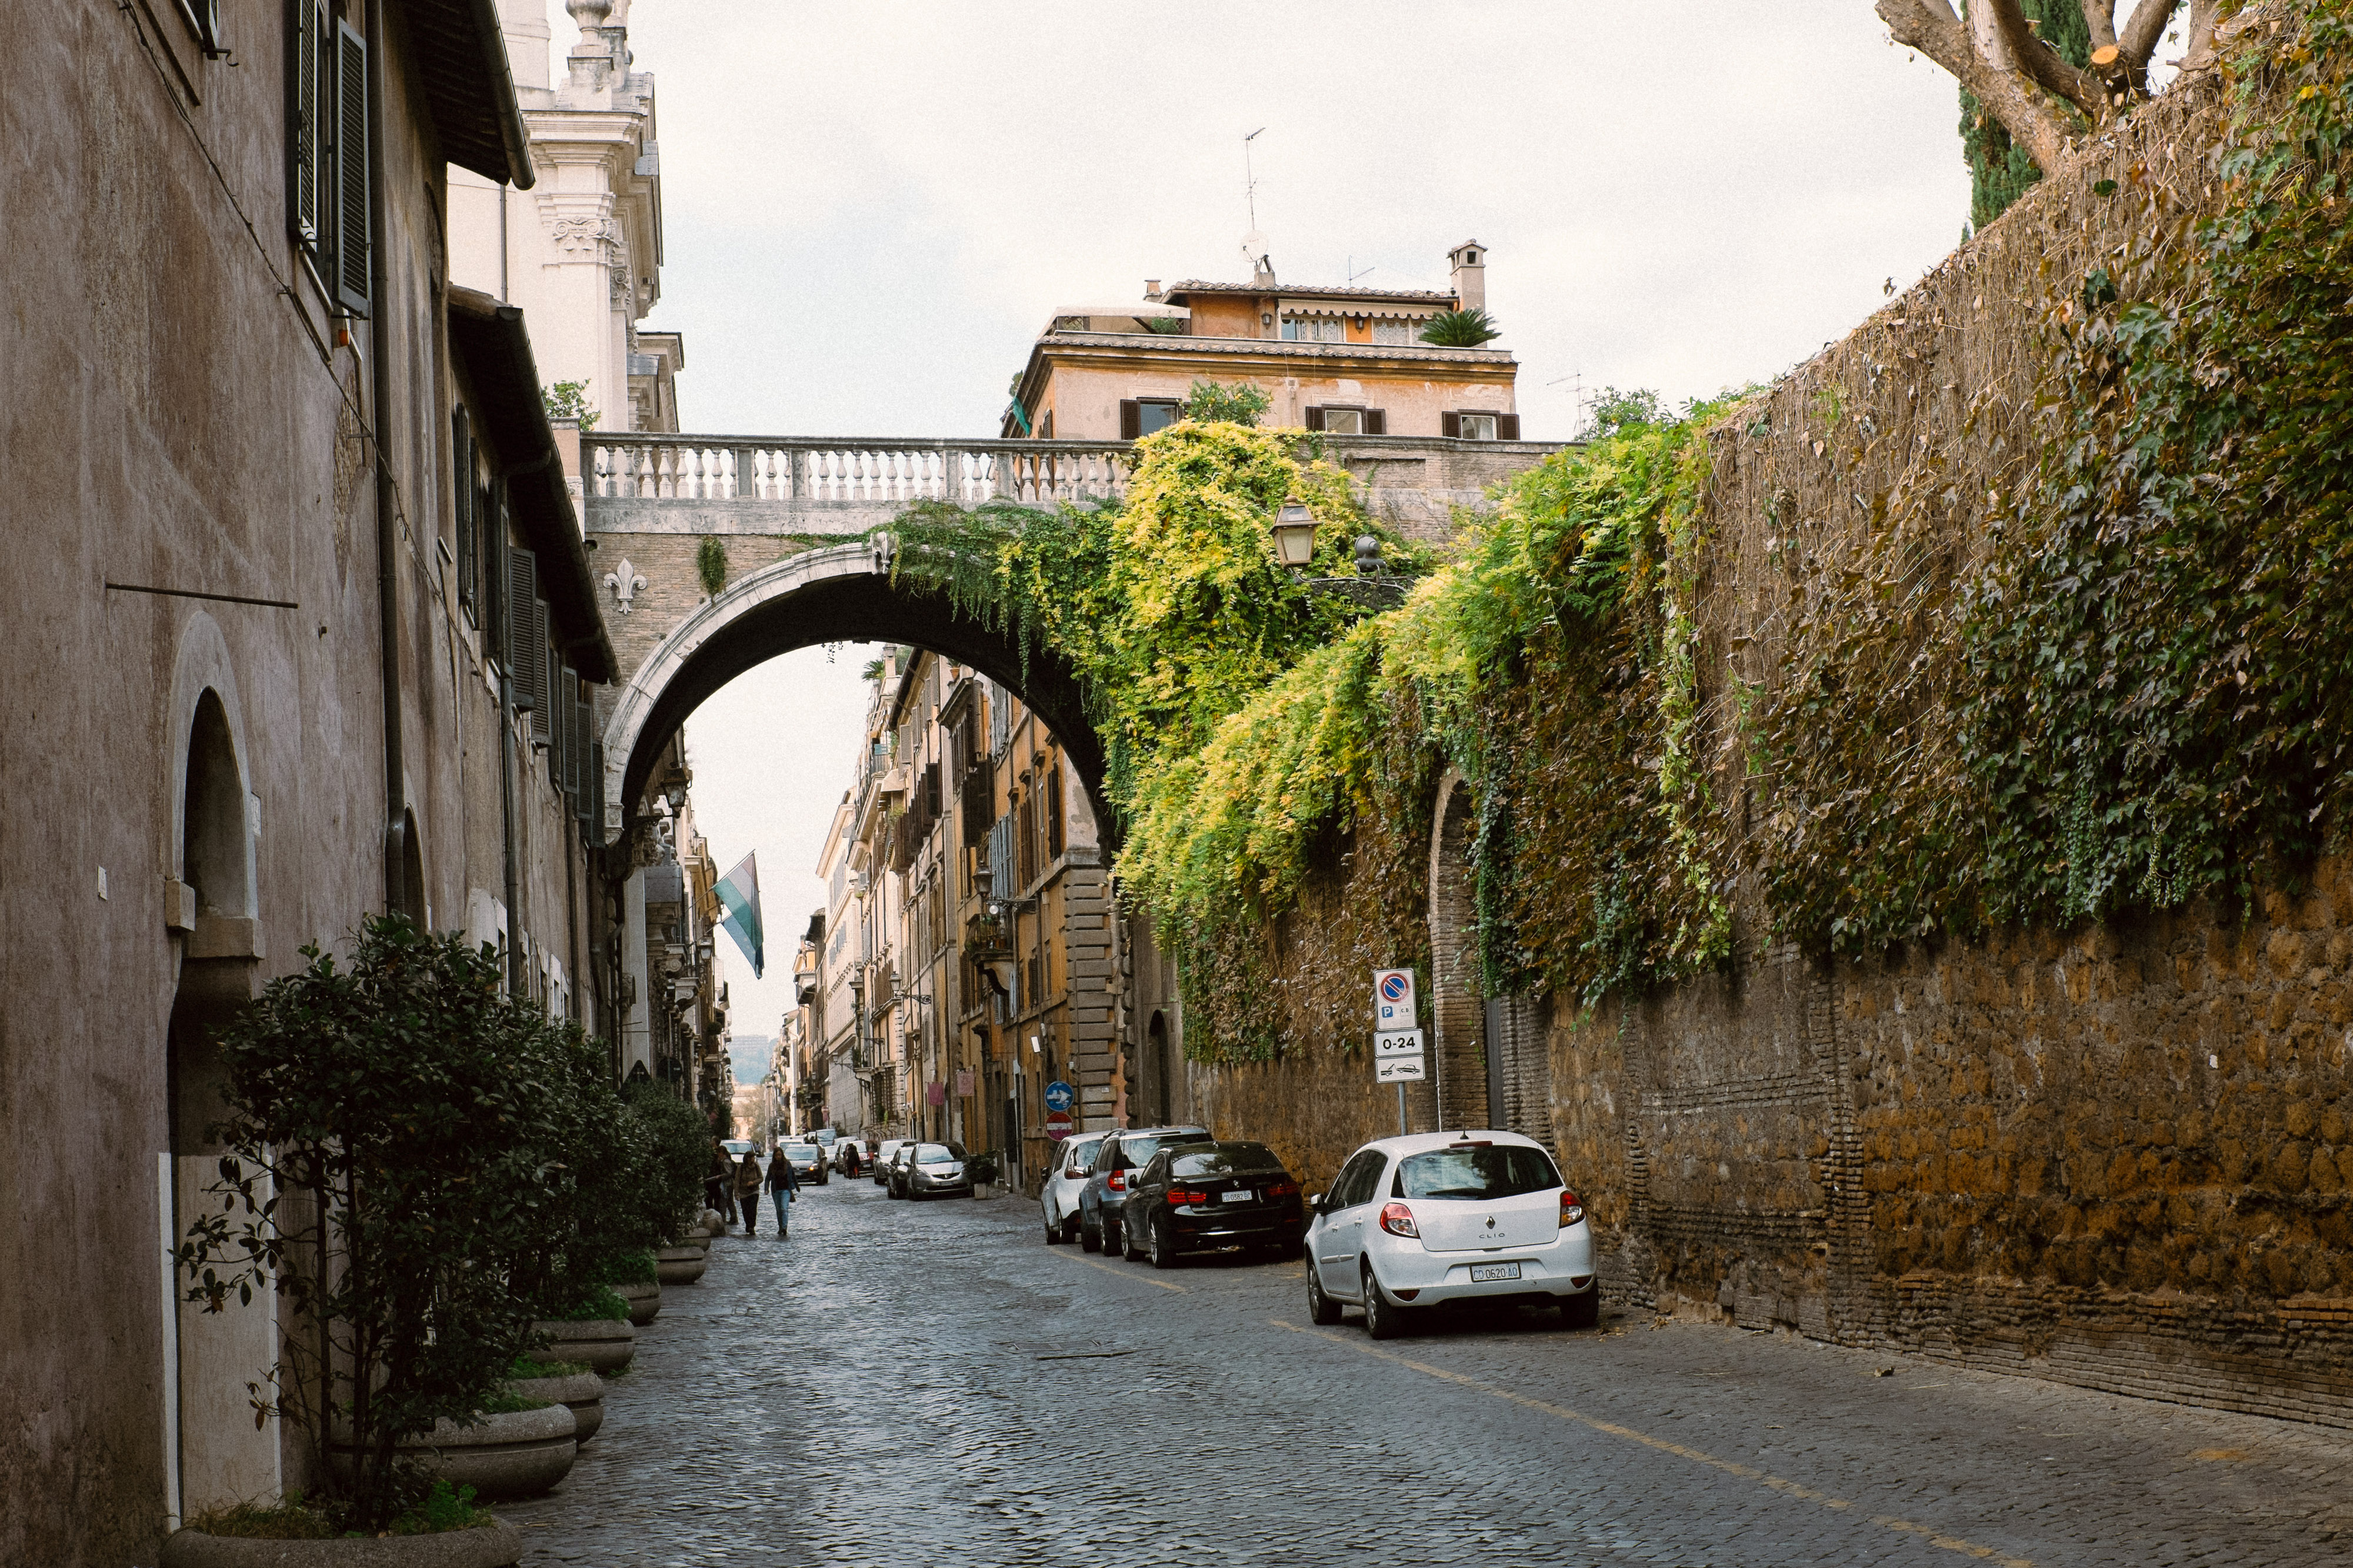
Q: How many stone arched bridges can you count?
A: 1